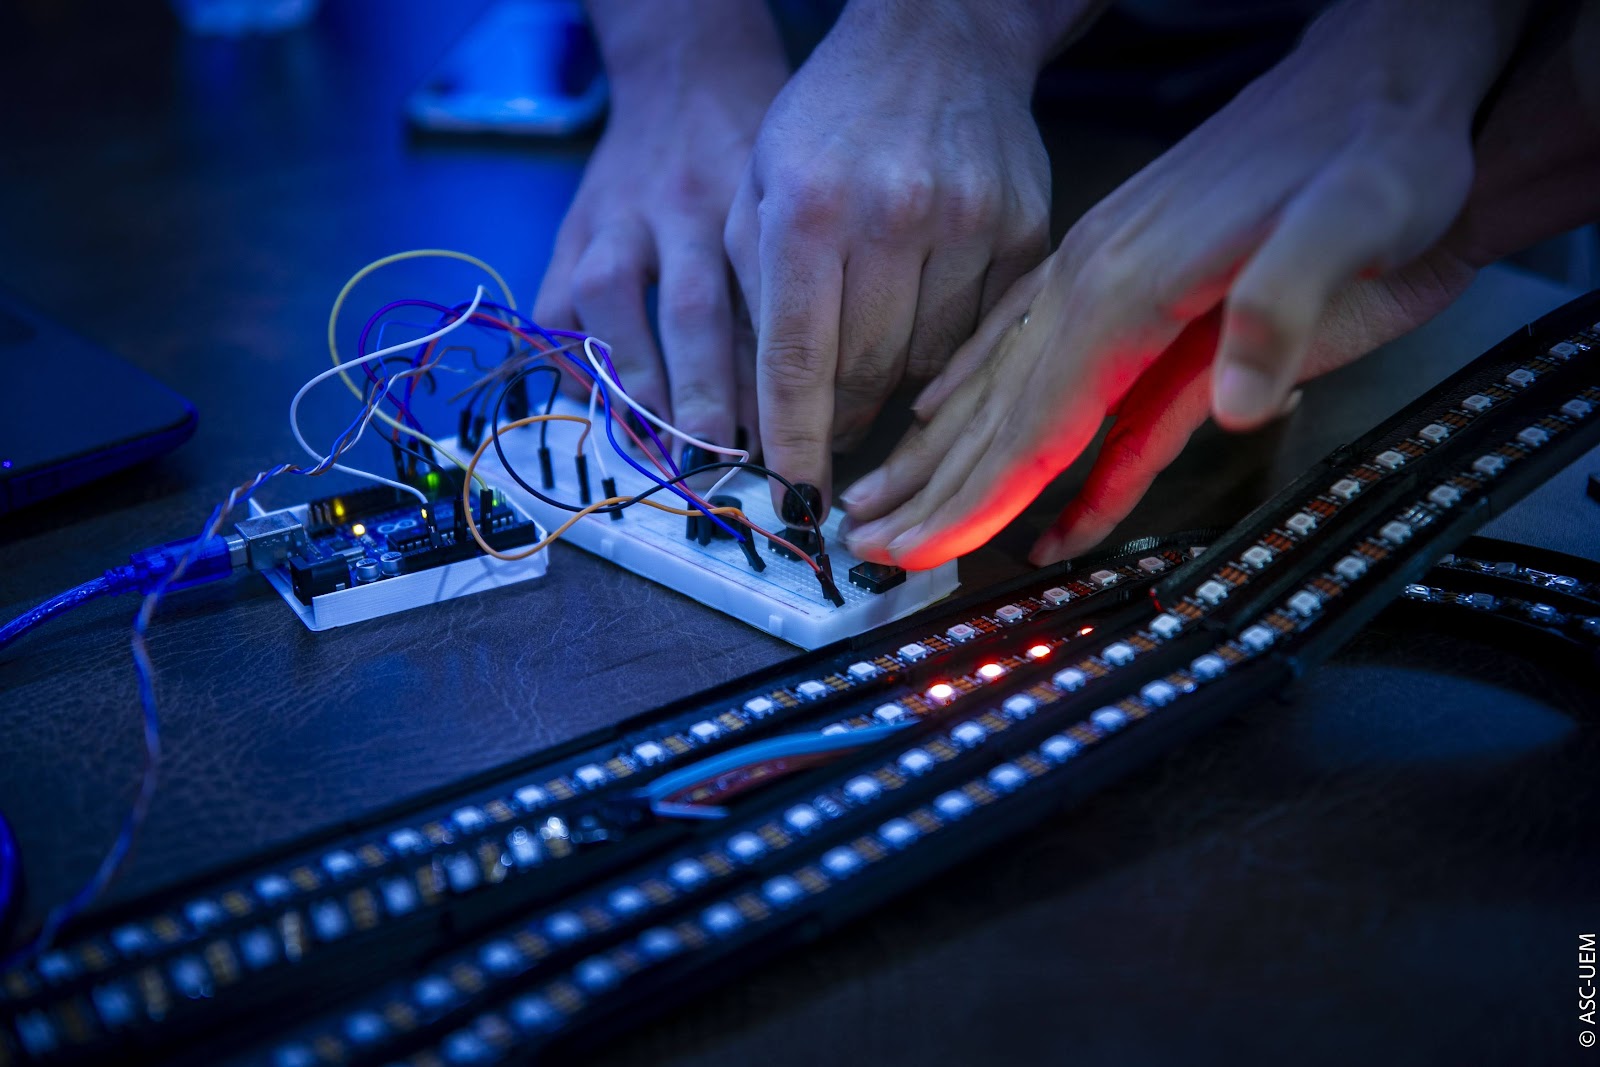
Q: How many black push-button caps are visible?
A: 2